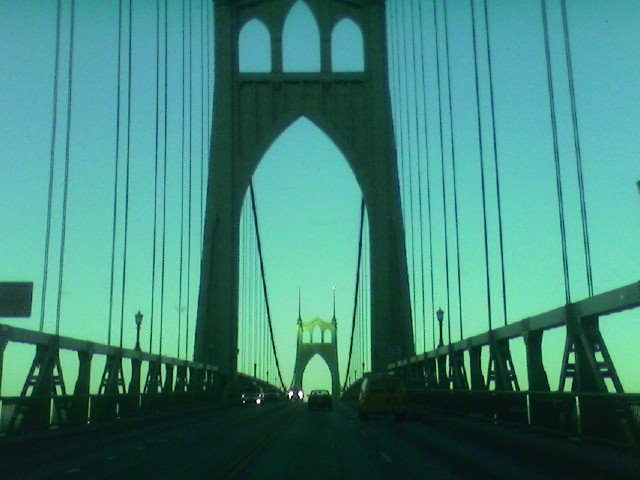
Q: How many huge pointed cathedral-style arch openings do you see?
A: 2